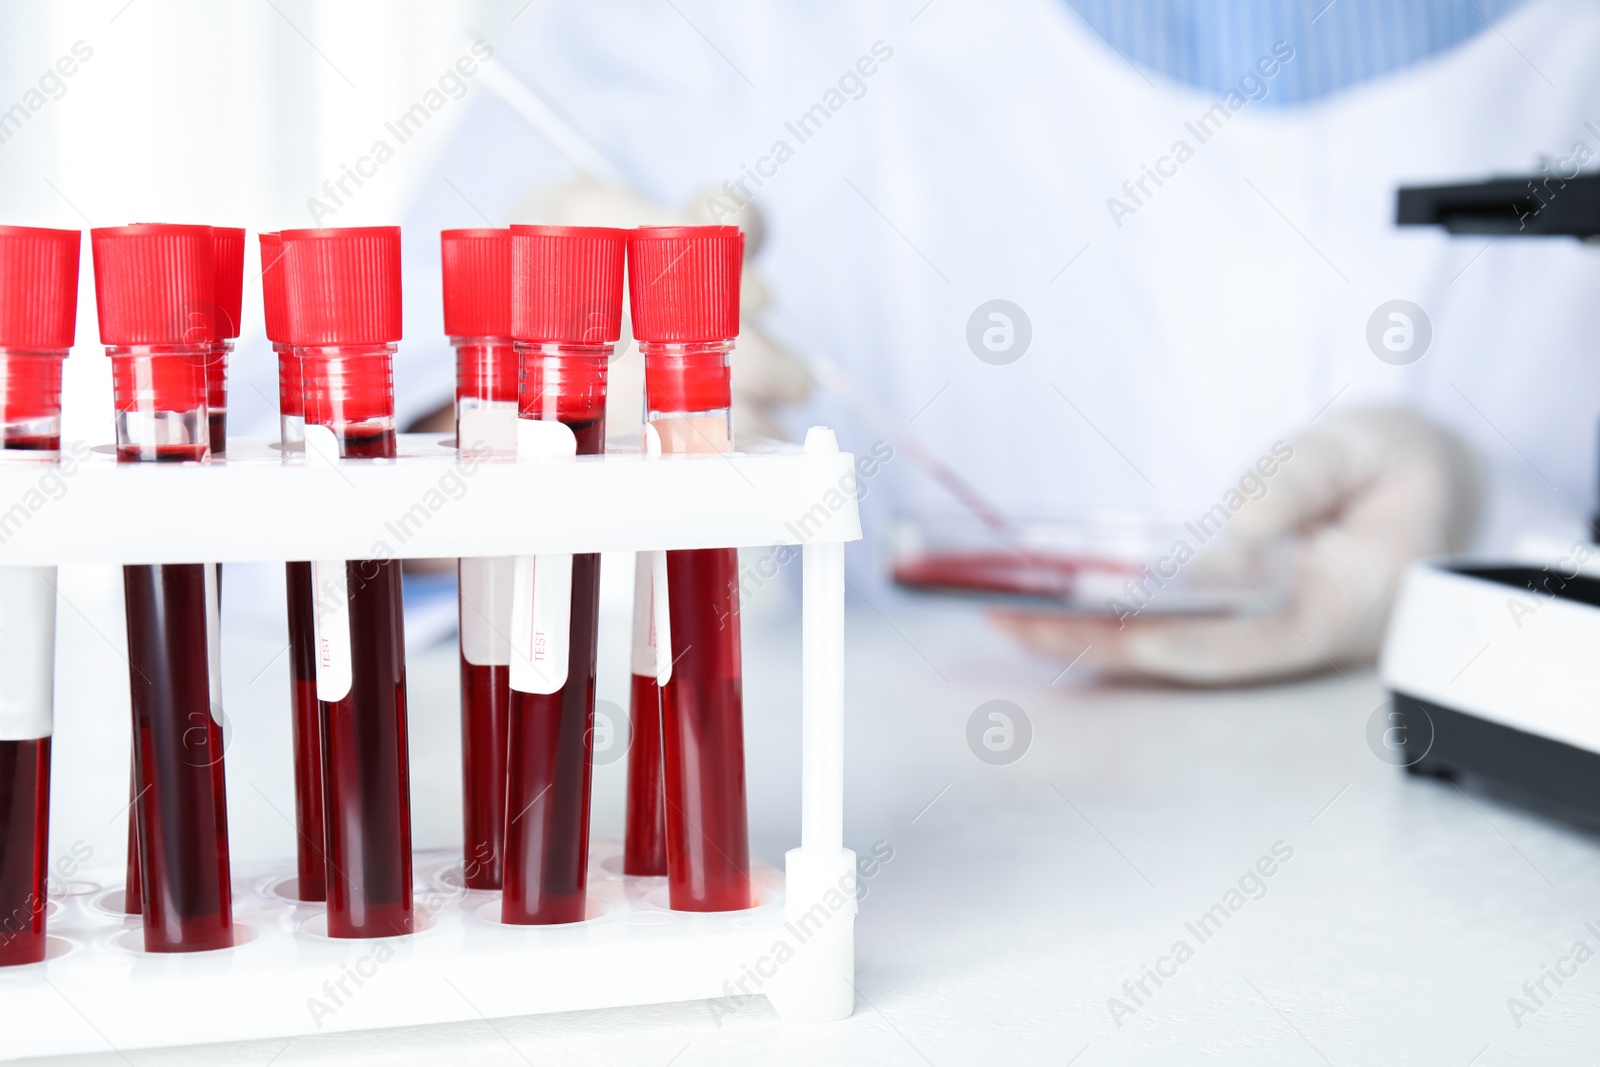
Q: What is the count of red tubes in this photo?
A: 9